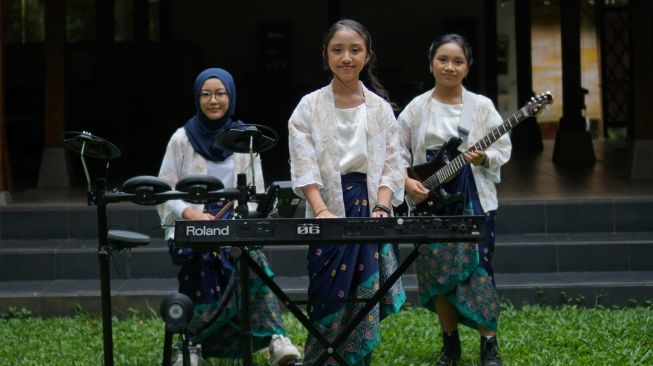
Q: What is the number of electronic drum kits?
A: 1